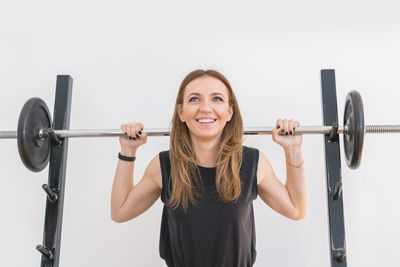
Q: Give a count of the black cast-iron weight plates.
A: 2